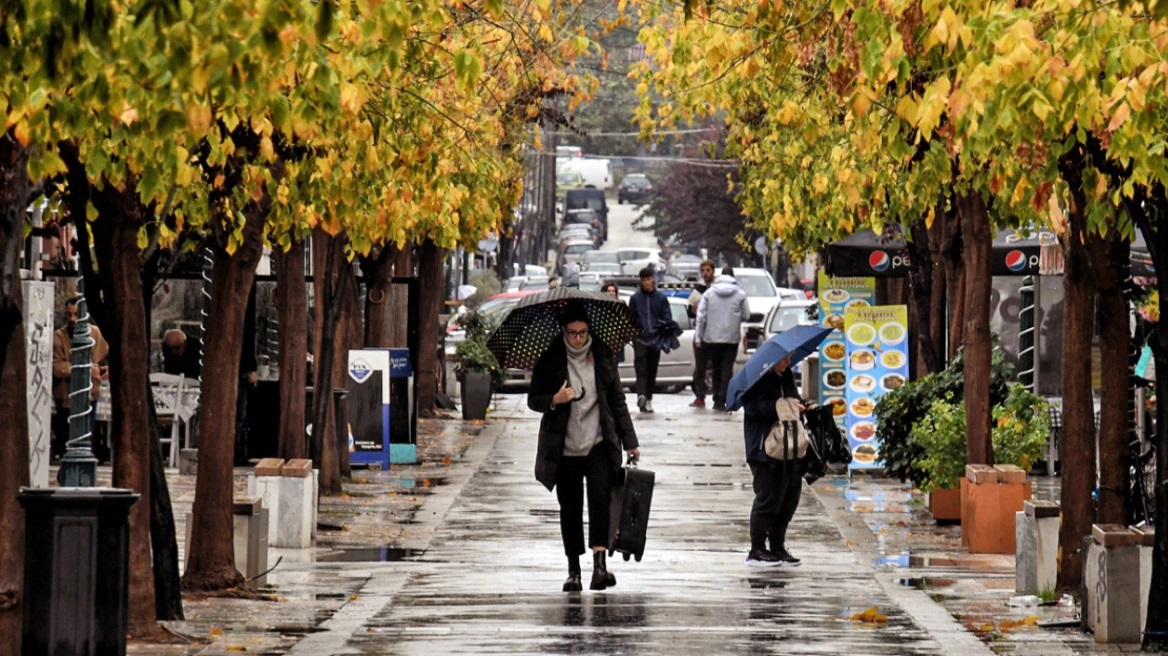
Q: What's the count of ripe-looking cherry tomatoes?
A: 0